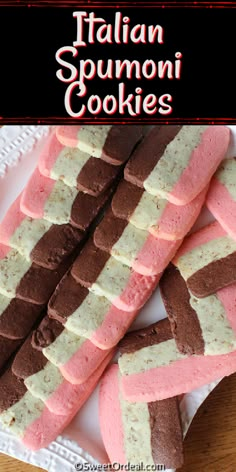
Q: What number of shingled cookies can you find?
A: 15